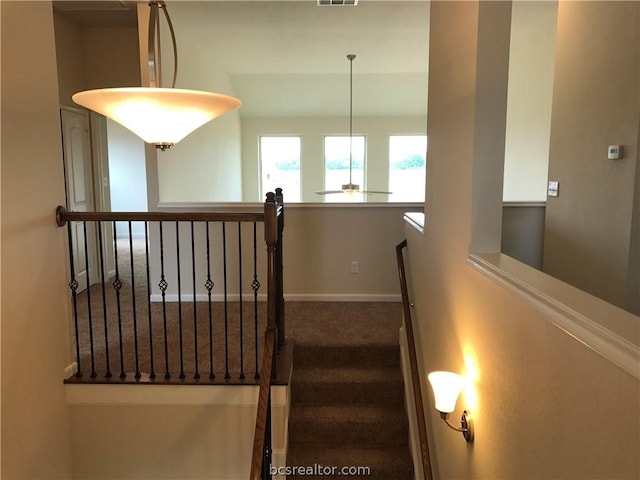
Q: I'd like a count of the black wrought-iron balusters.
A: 13